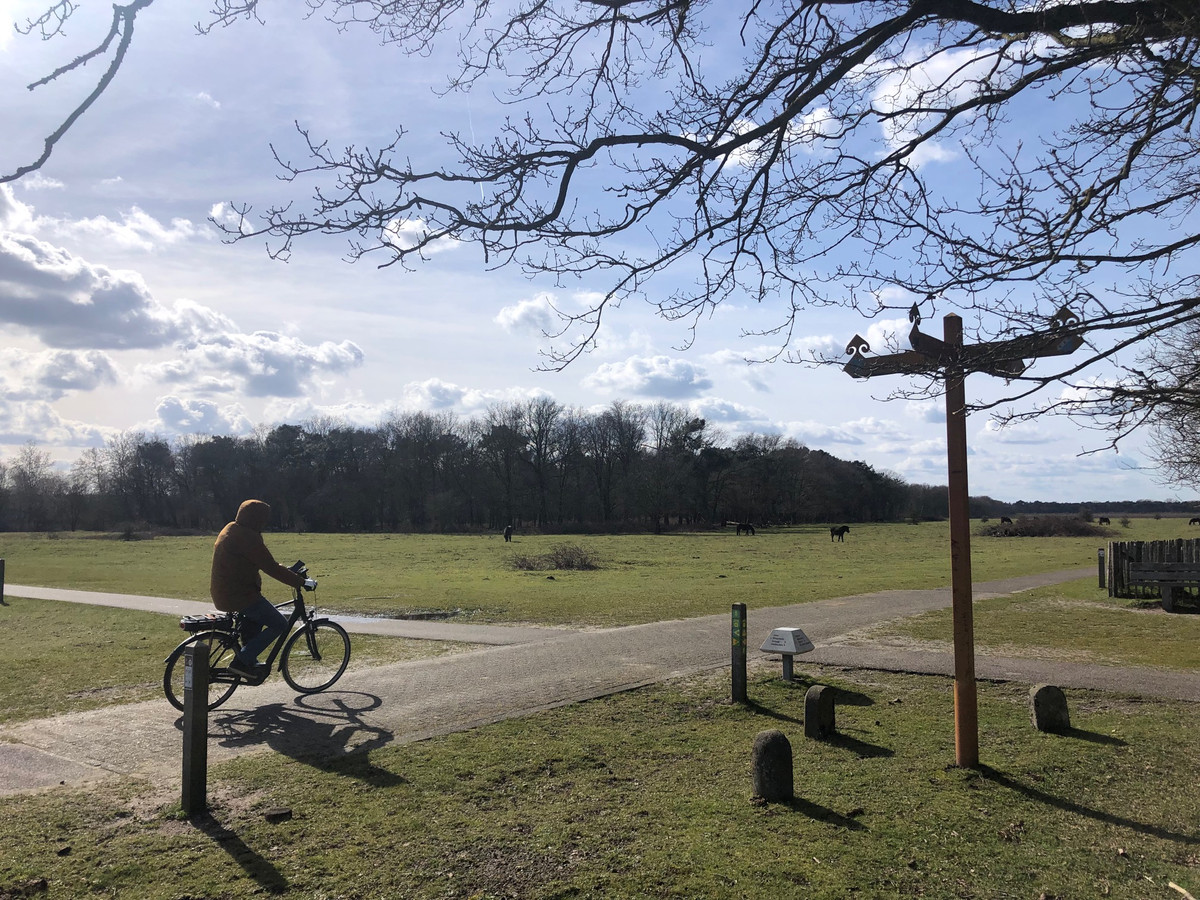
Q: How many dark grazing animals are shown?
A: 6